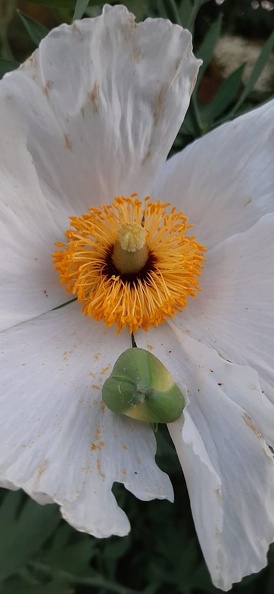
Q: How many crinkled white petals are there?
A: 6